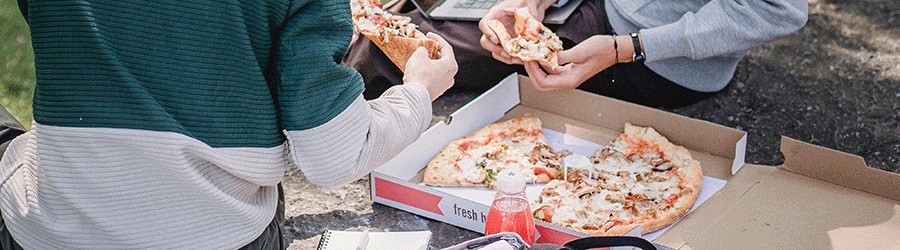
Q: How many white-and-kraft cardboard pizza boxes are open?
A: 1